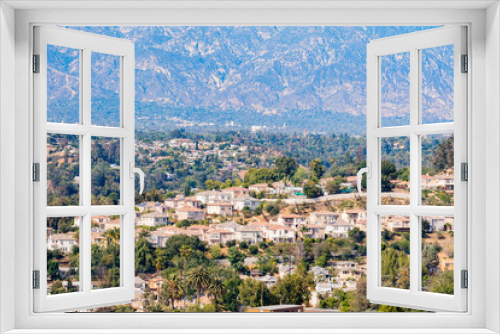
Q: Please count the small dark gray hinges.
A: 6